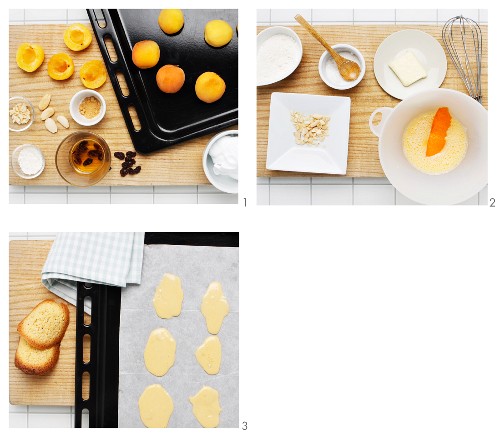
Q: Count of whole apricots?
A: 5